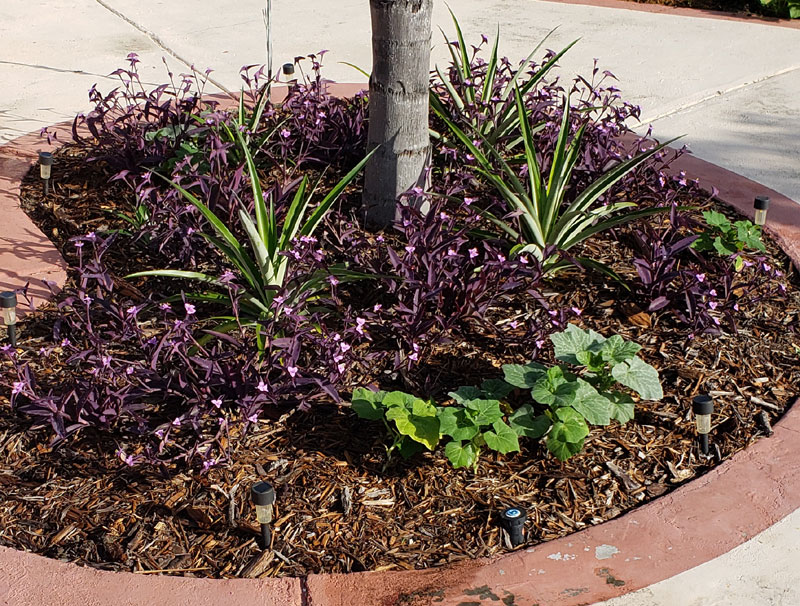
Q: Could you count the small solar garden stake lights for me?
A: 6